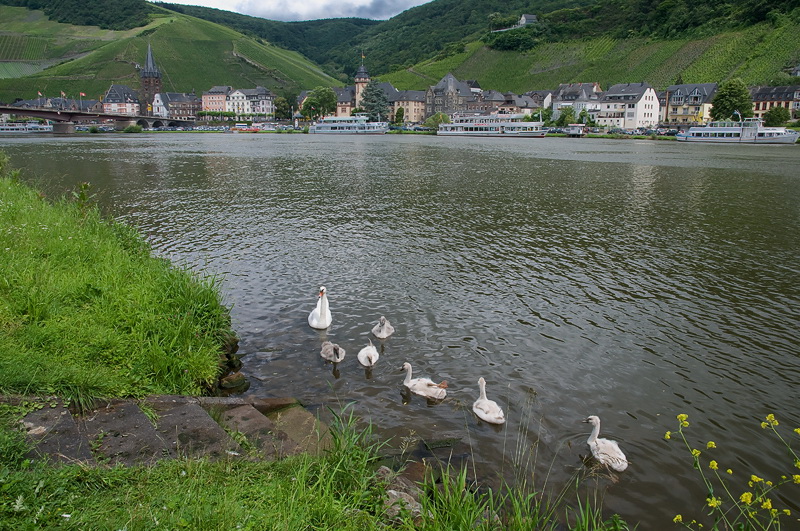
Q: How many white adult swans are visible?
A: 1